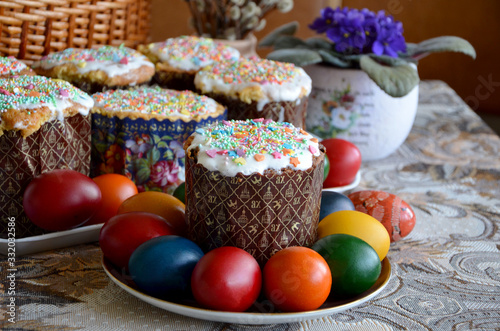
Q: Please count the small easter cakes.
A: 7